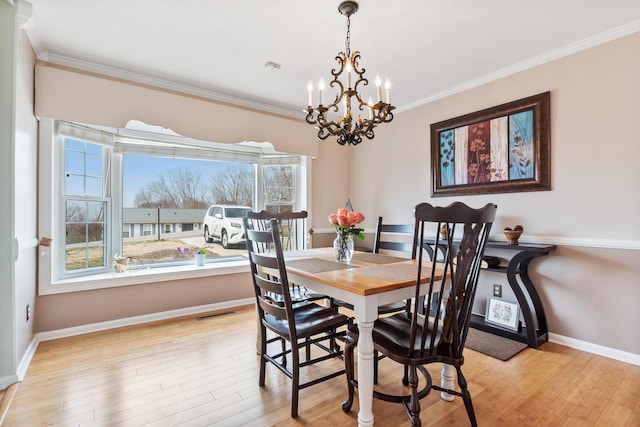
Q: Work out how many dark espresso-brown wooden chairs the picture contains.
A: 4